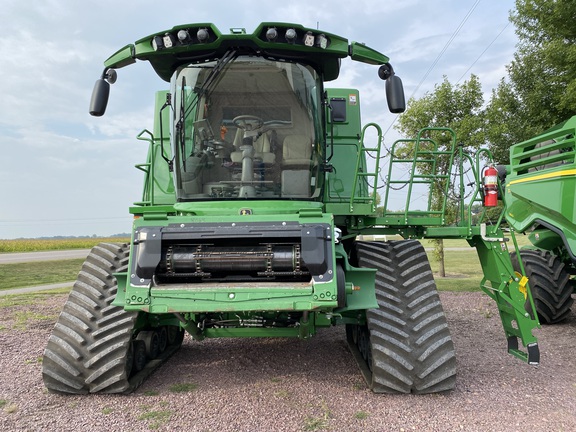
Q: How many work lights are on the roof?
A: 8